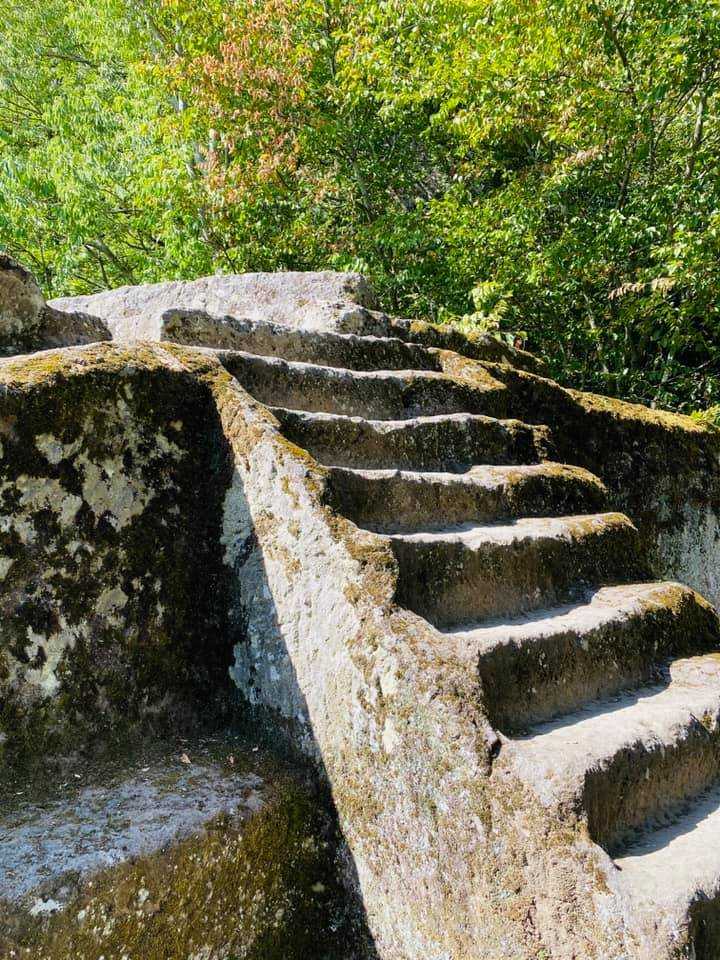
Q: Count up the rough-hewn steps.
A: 8